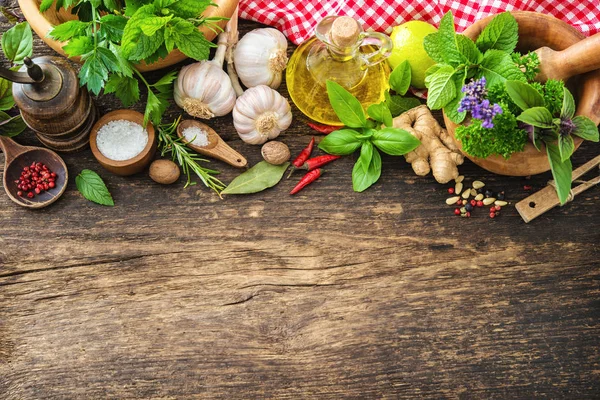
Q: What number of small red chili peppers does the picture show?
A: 4